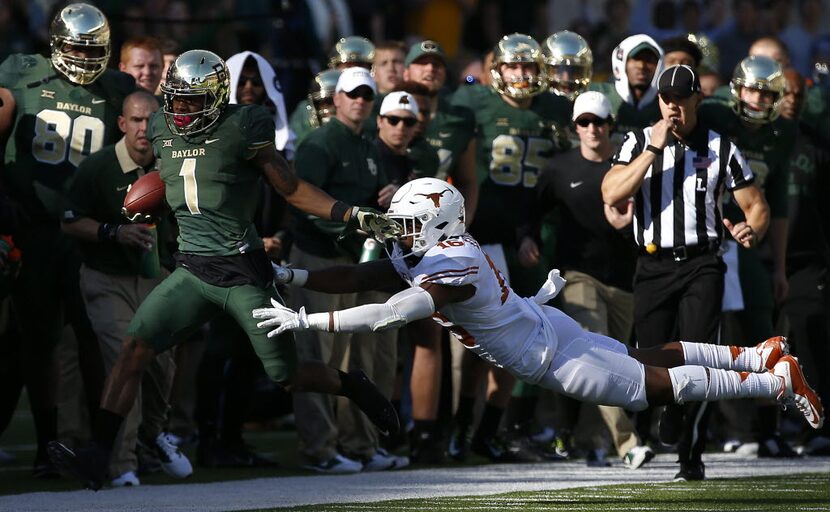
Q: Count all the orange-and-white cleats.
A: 2